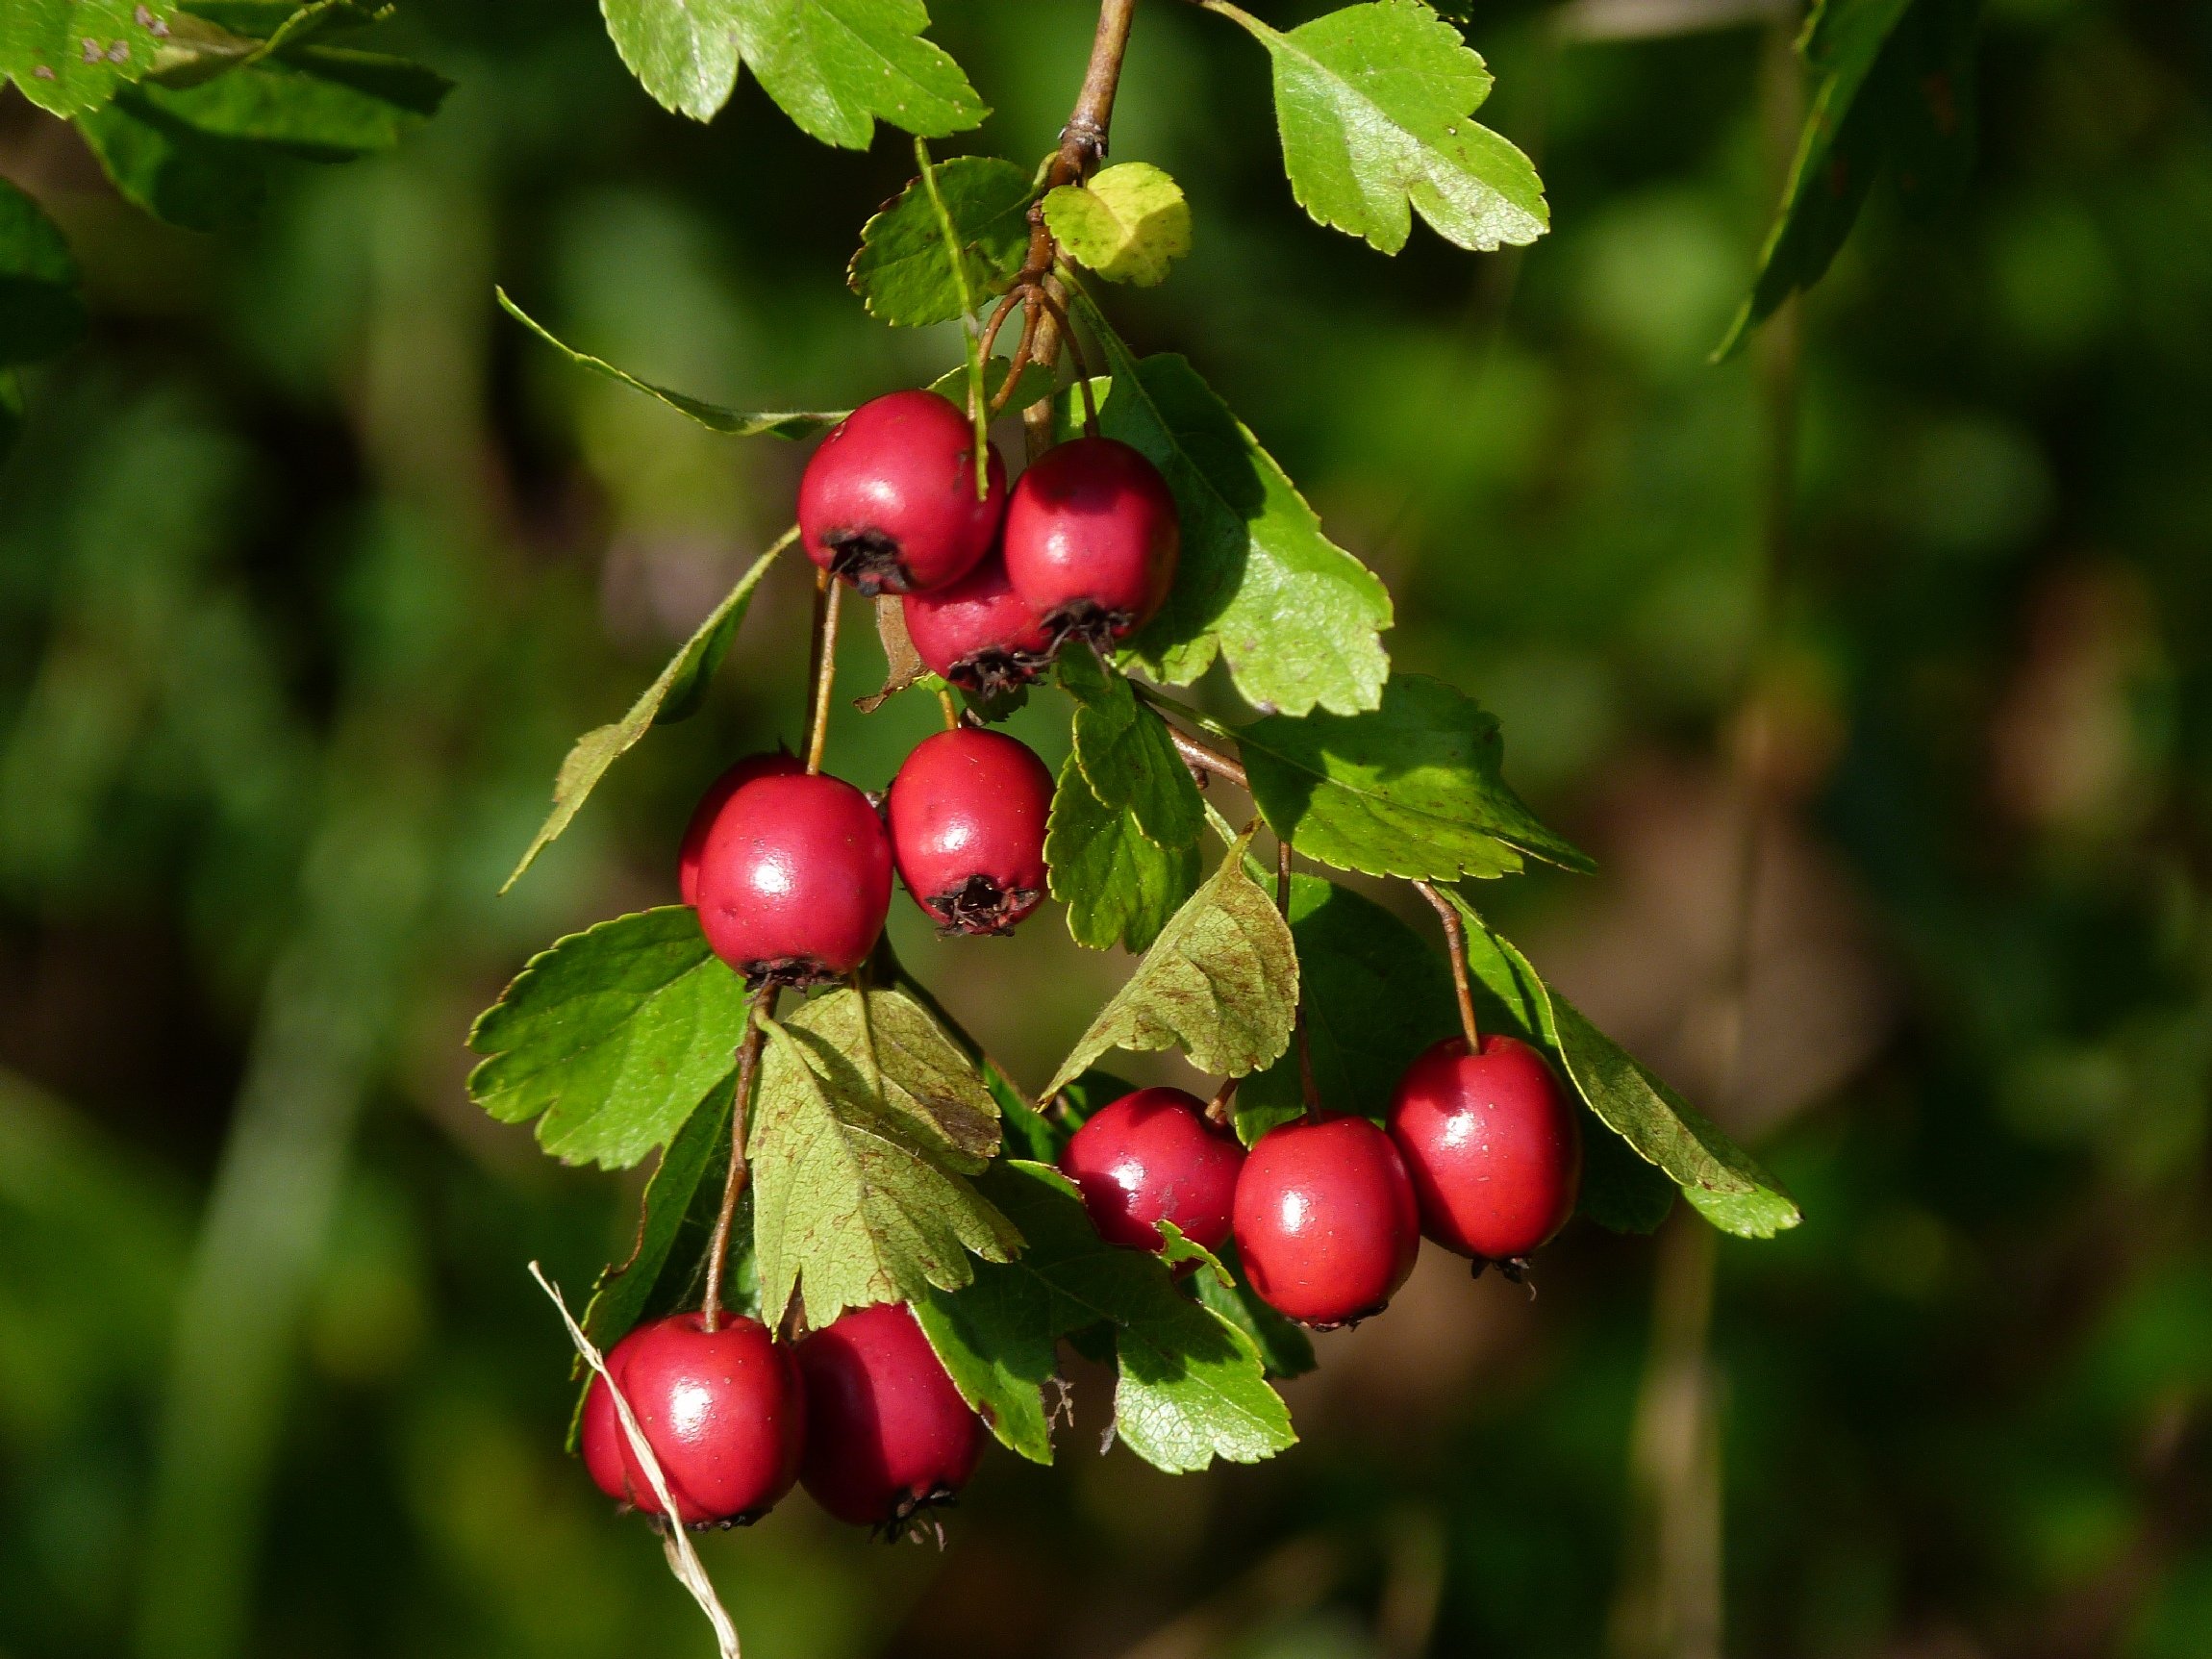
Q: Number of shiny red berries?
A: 12